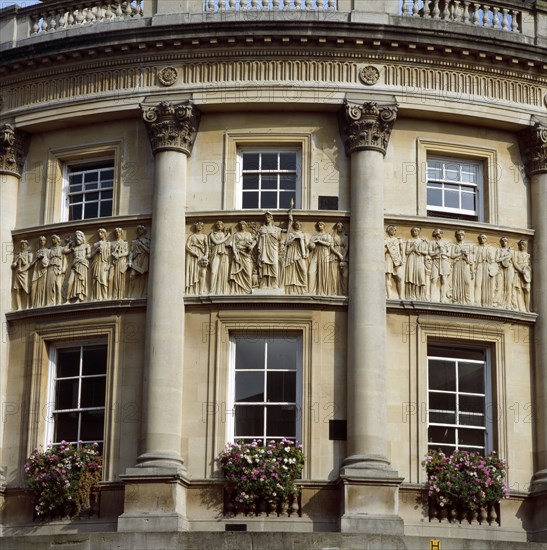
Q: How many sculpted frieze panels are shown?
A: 3